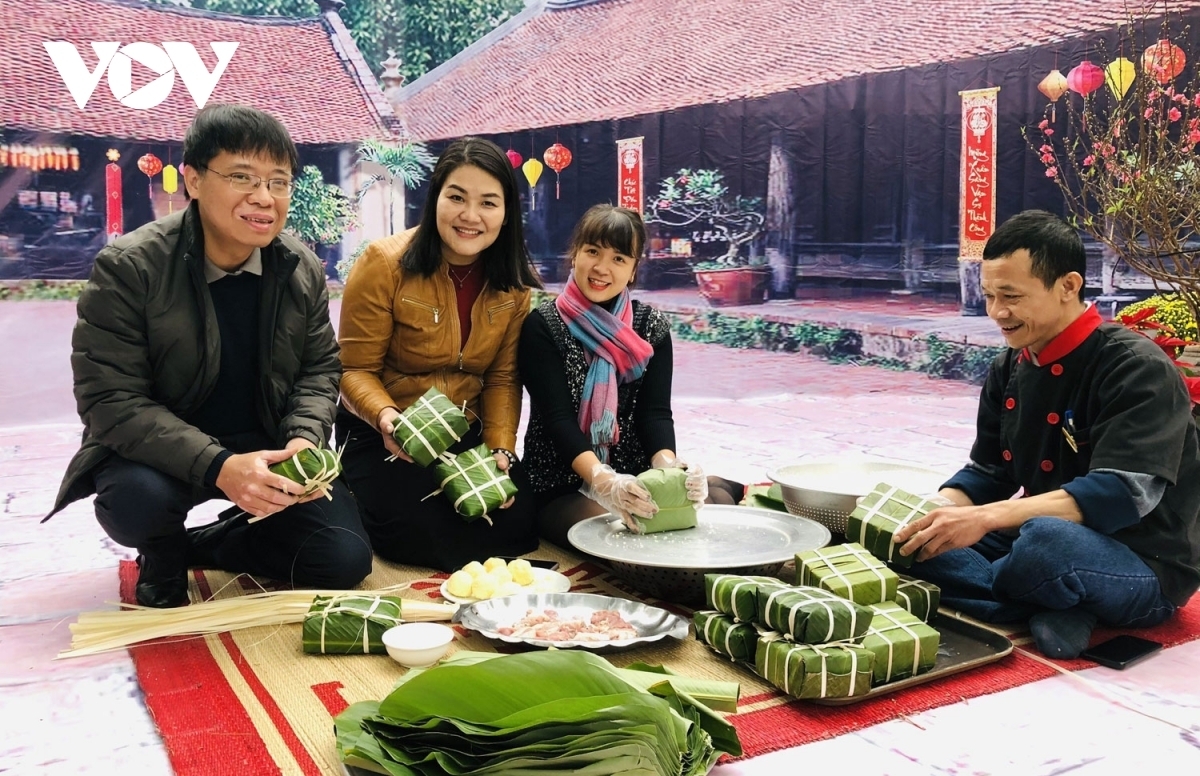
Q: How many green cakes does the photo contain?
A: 13